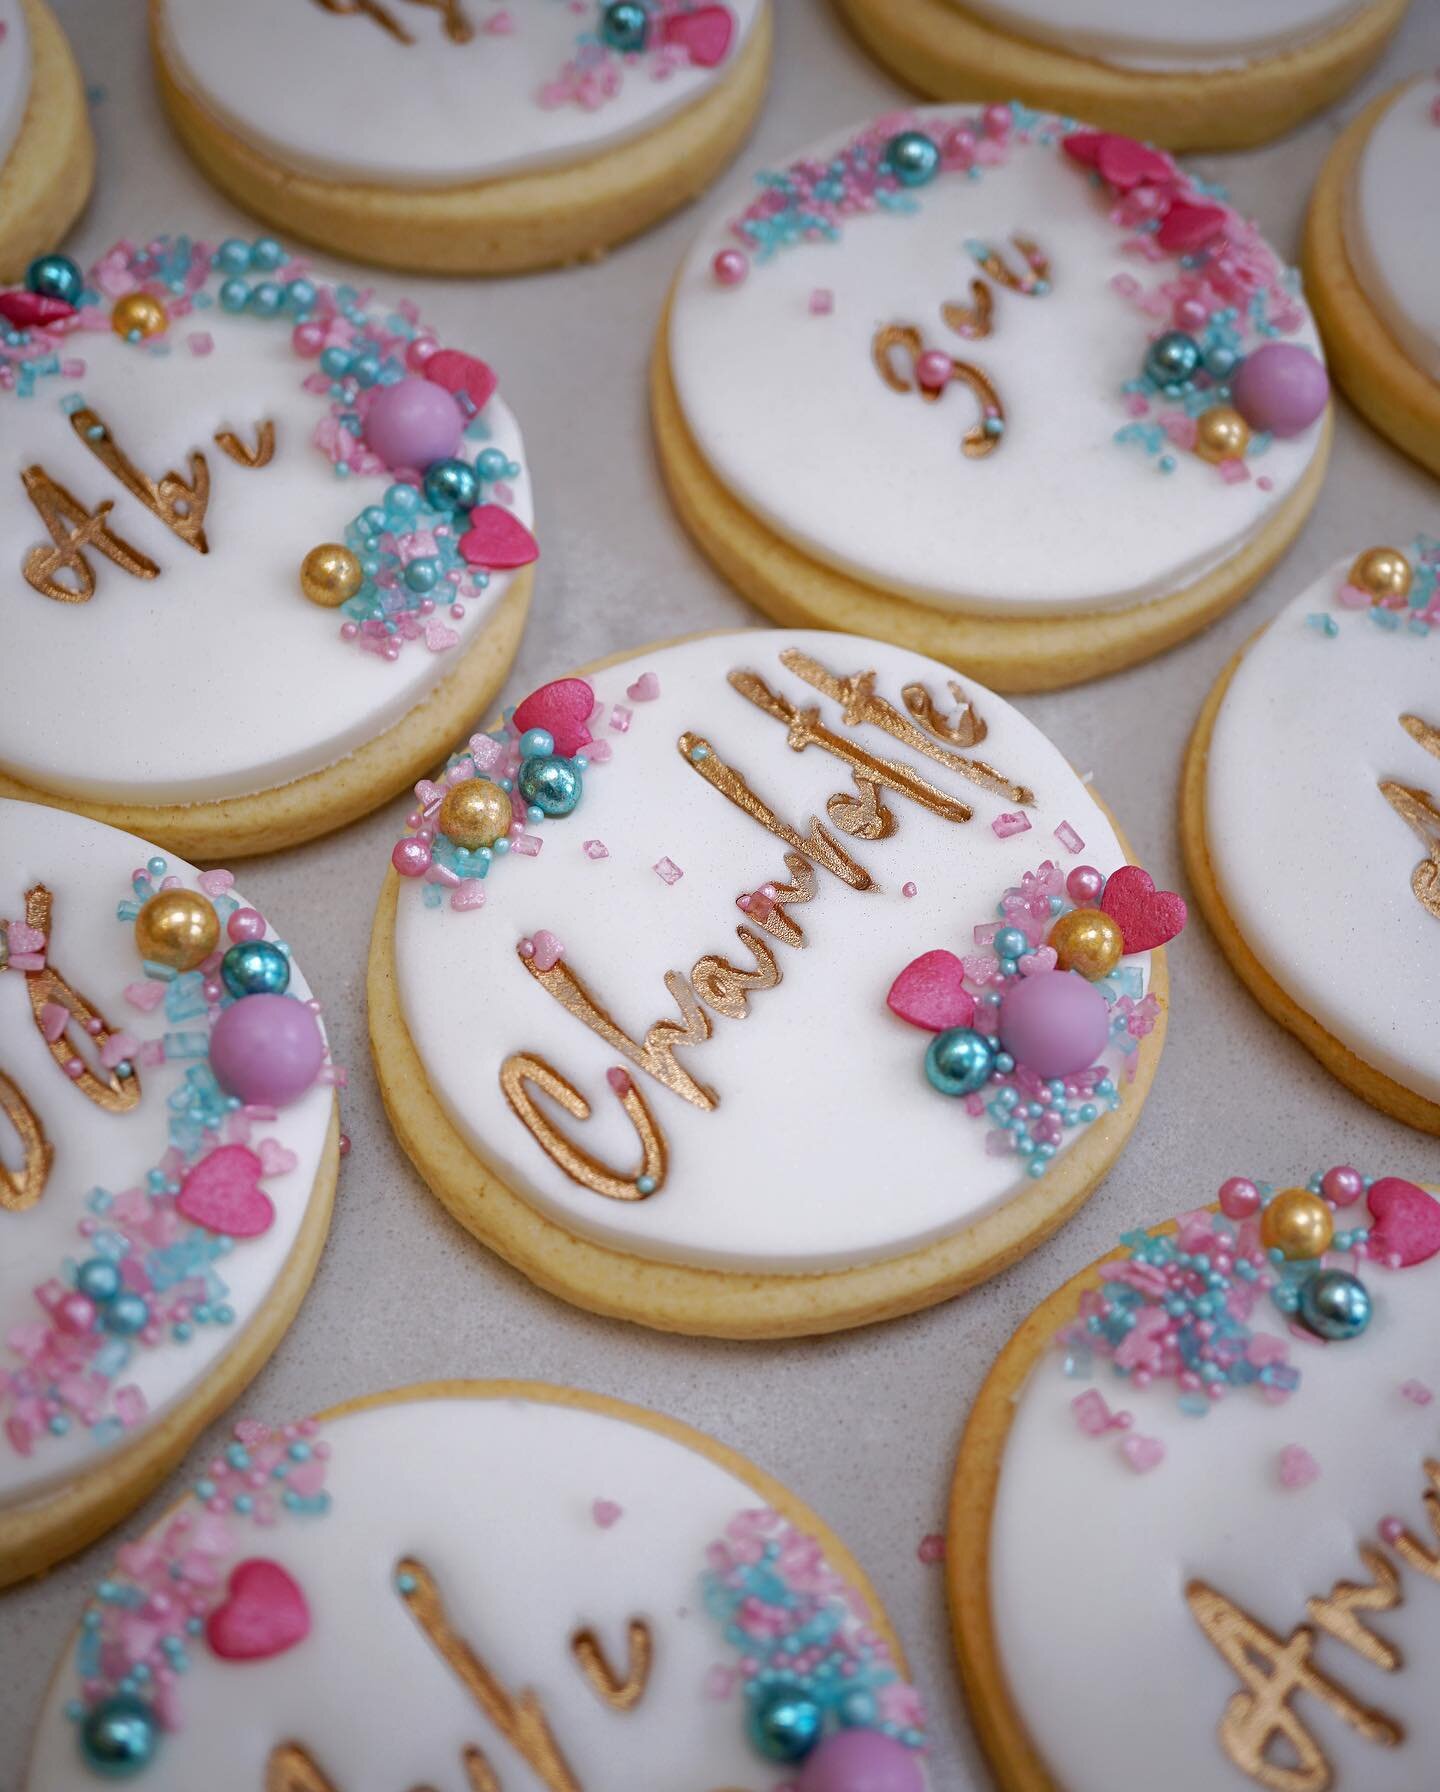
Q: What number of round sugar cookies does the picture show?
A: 11